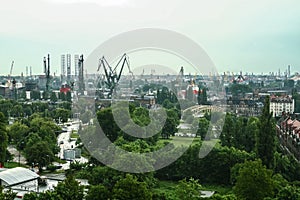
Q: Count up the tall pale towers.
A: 3